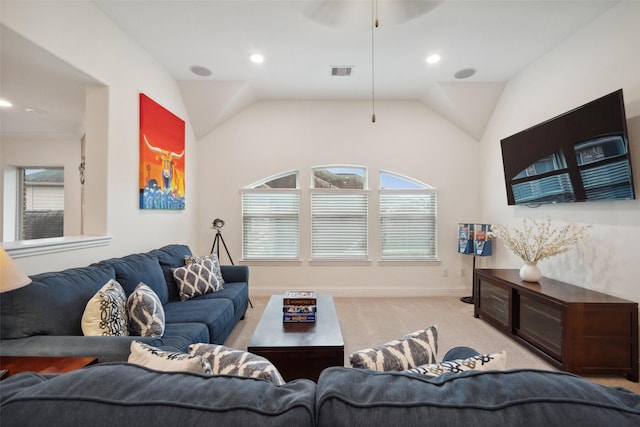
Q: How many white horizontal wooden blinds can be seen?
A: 3